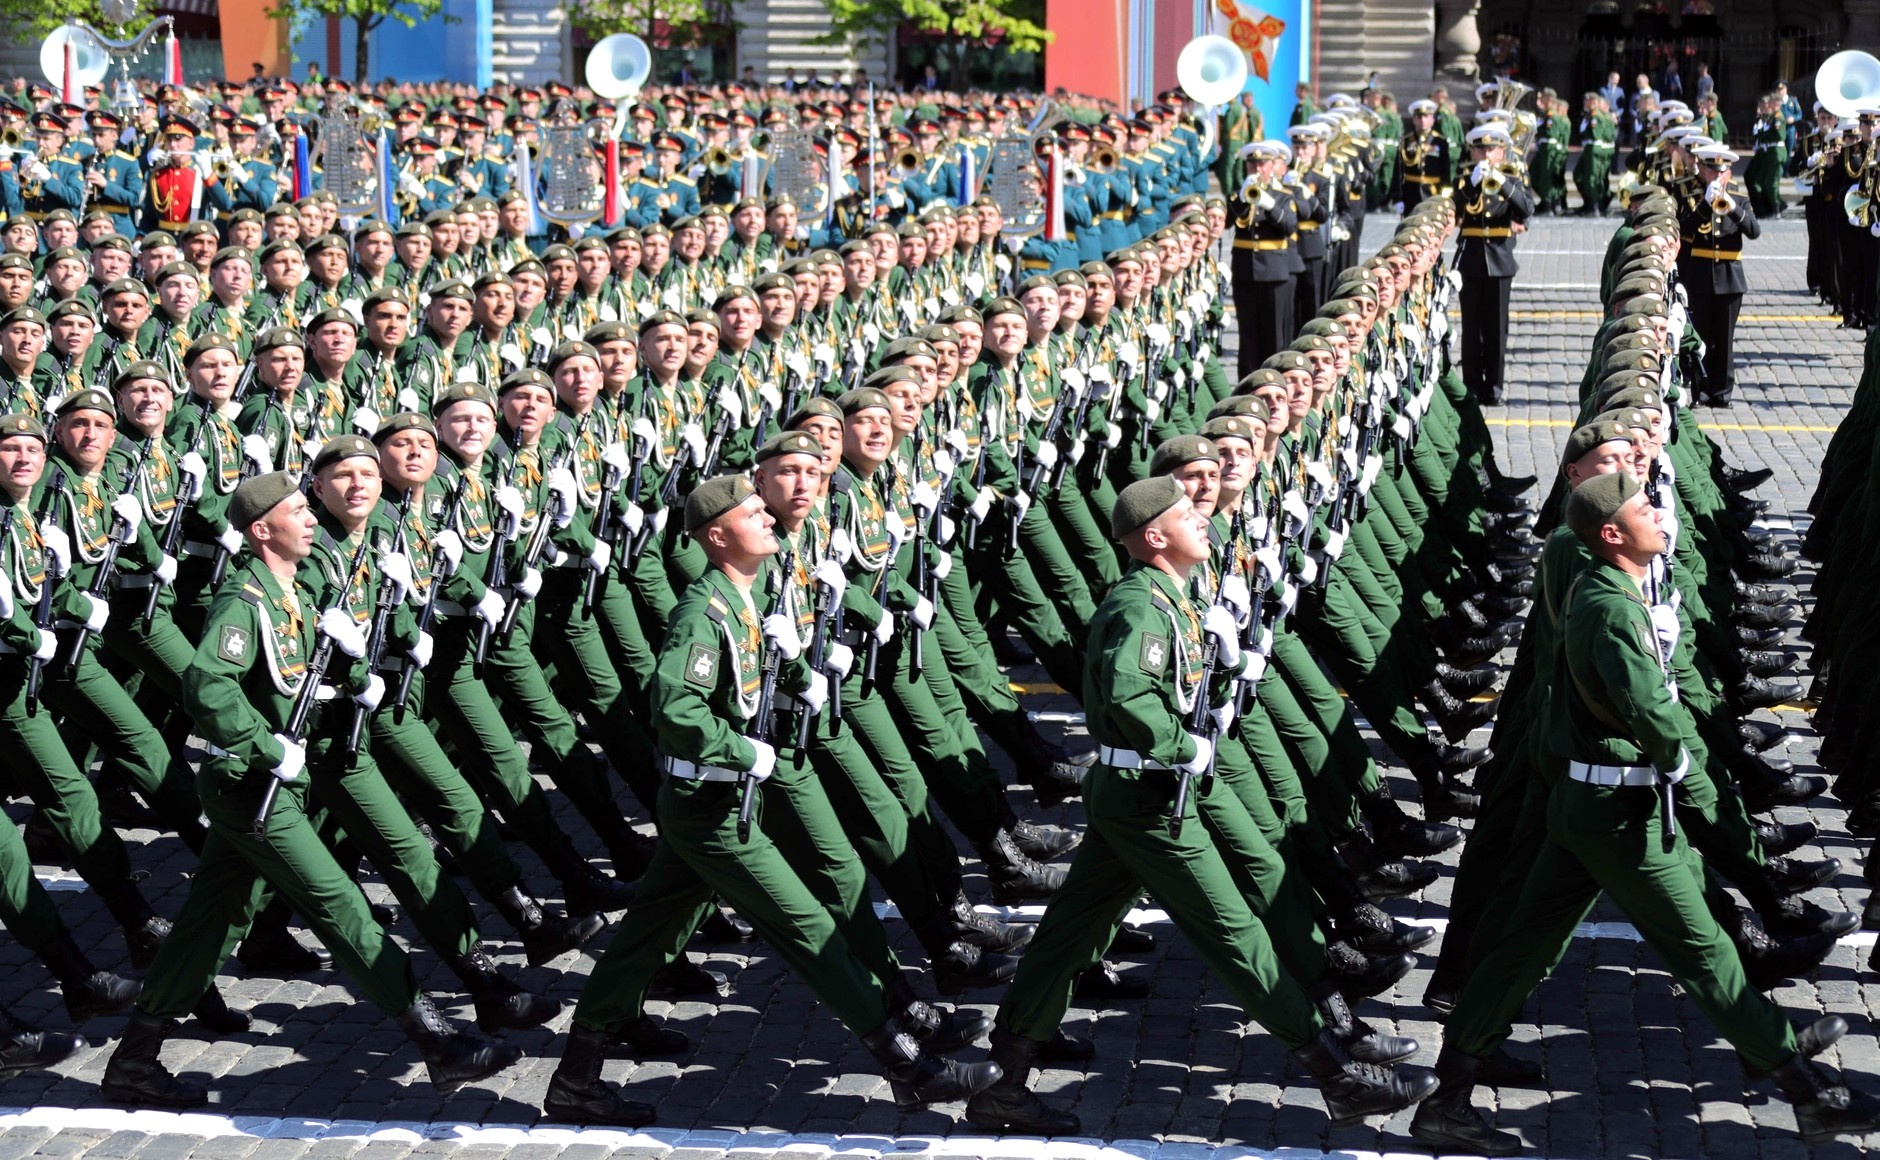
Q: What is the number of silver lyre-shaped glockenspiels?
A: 4